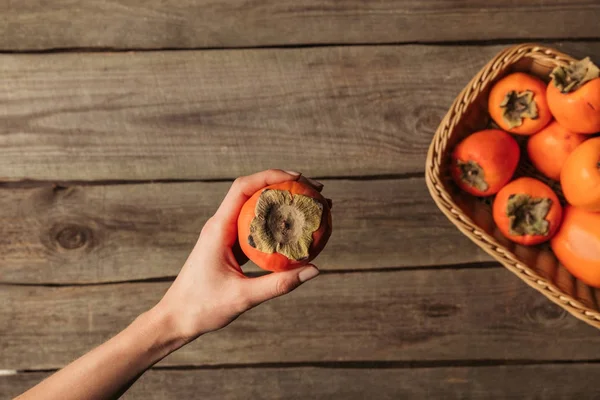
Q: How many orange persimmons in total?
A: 8